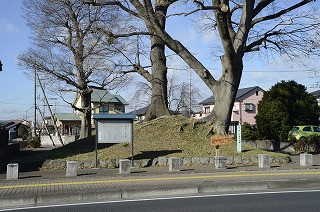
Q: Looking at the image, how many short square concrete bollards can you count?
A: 7